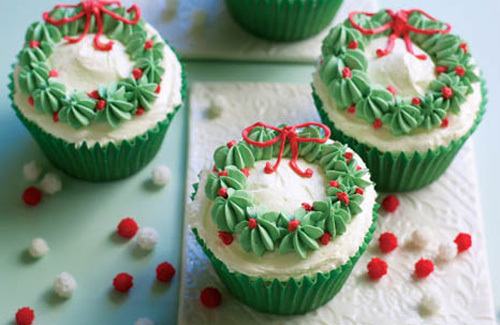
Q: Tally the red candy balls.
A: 11